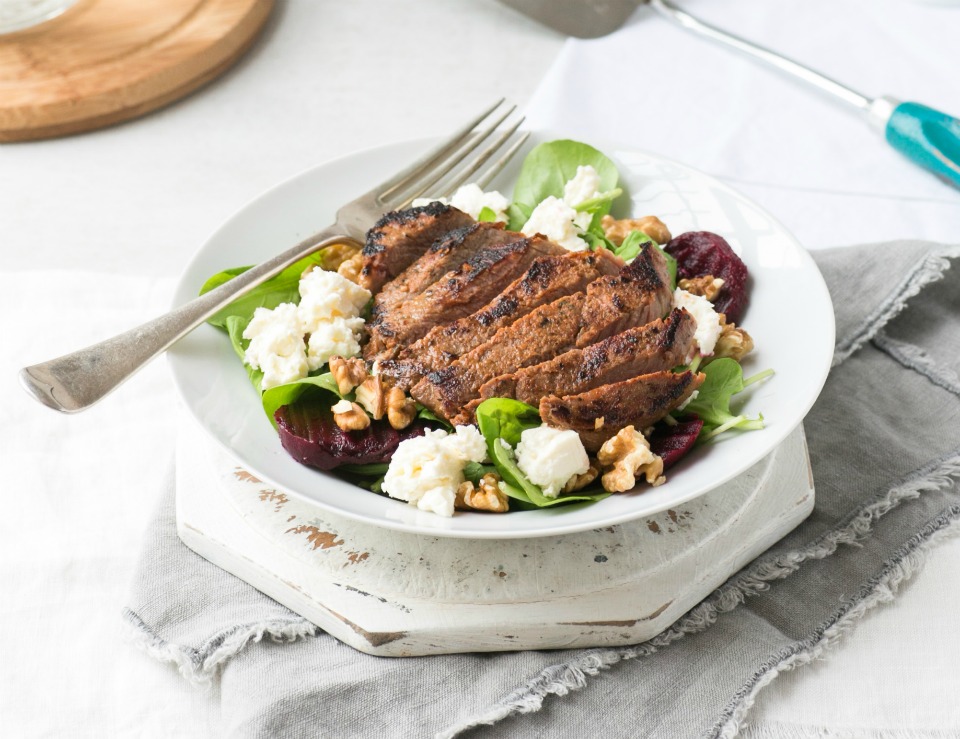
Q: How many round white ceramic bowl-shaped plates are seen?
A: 1